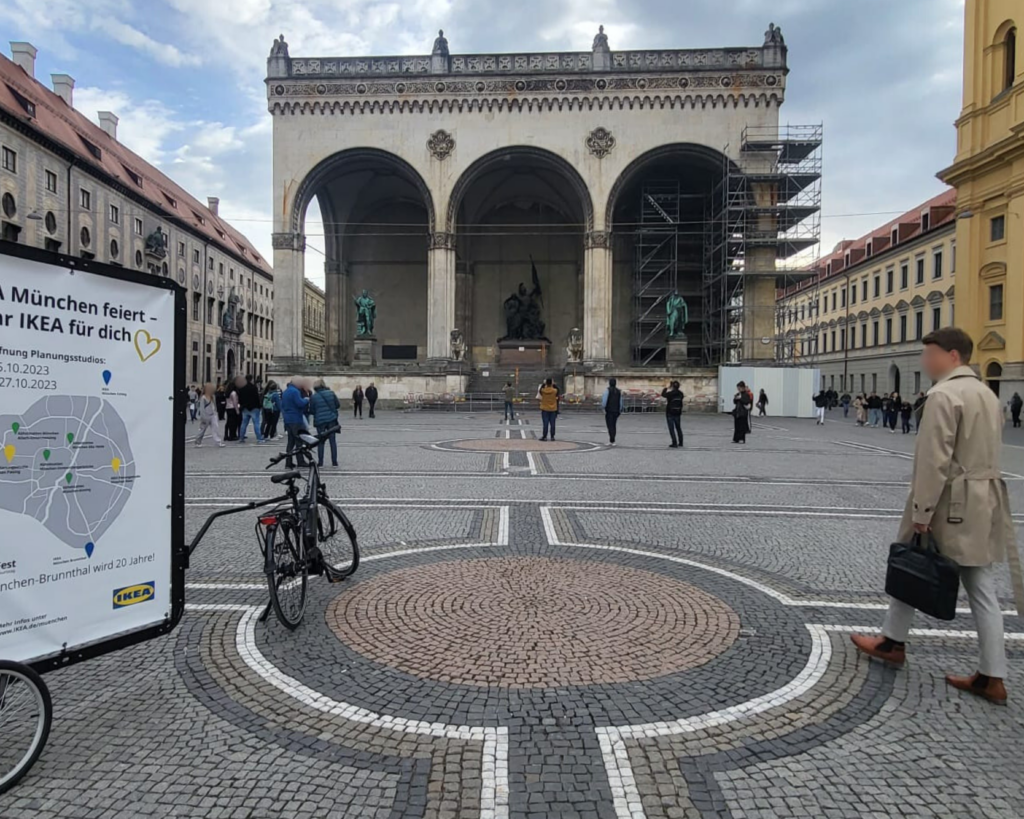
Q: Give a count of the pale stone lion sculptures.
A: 2